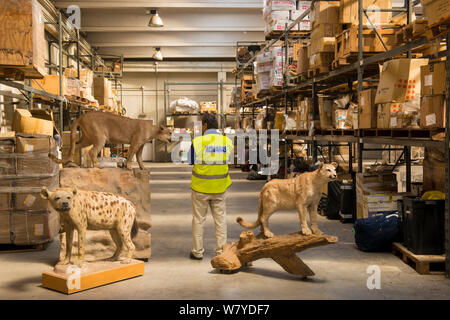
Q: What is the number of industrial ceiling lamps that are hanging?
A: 2